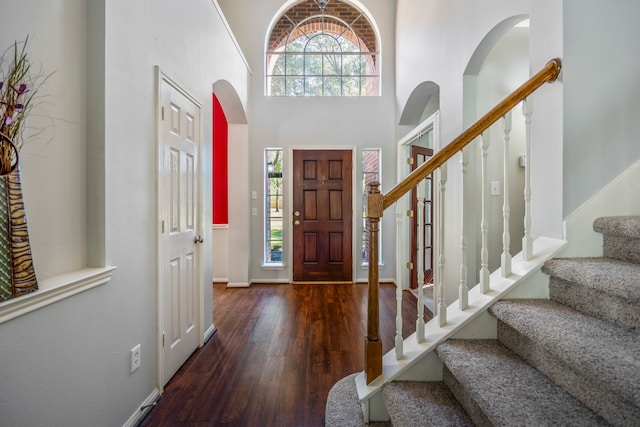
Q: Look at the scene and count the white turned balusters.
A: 7